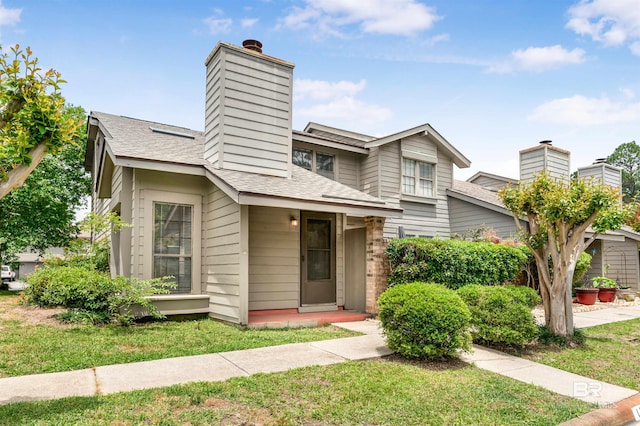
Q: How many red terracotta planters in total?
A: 2